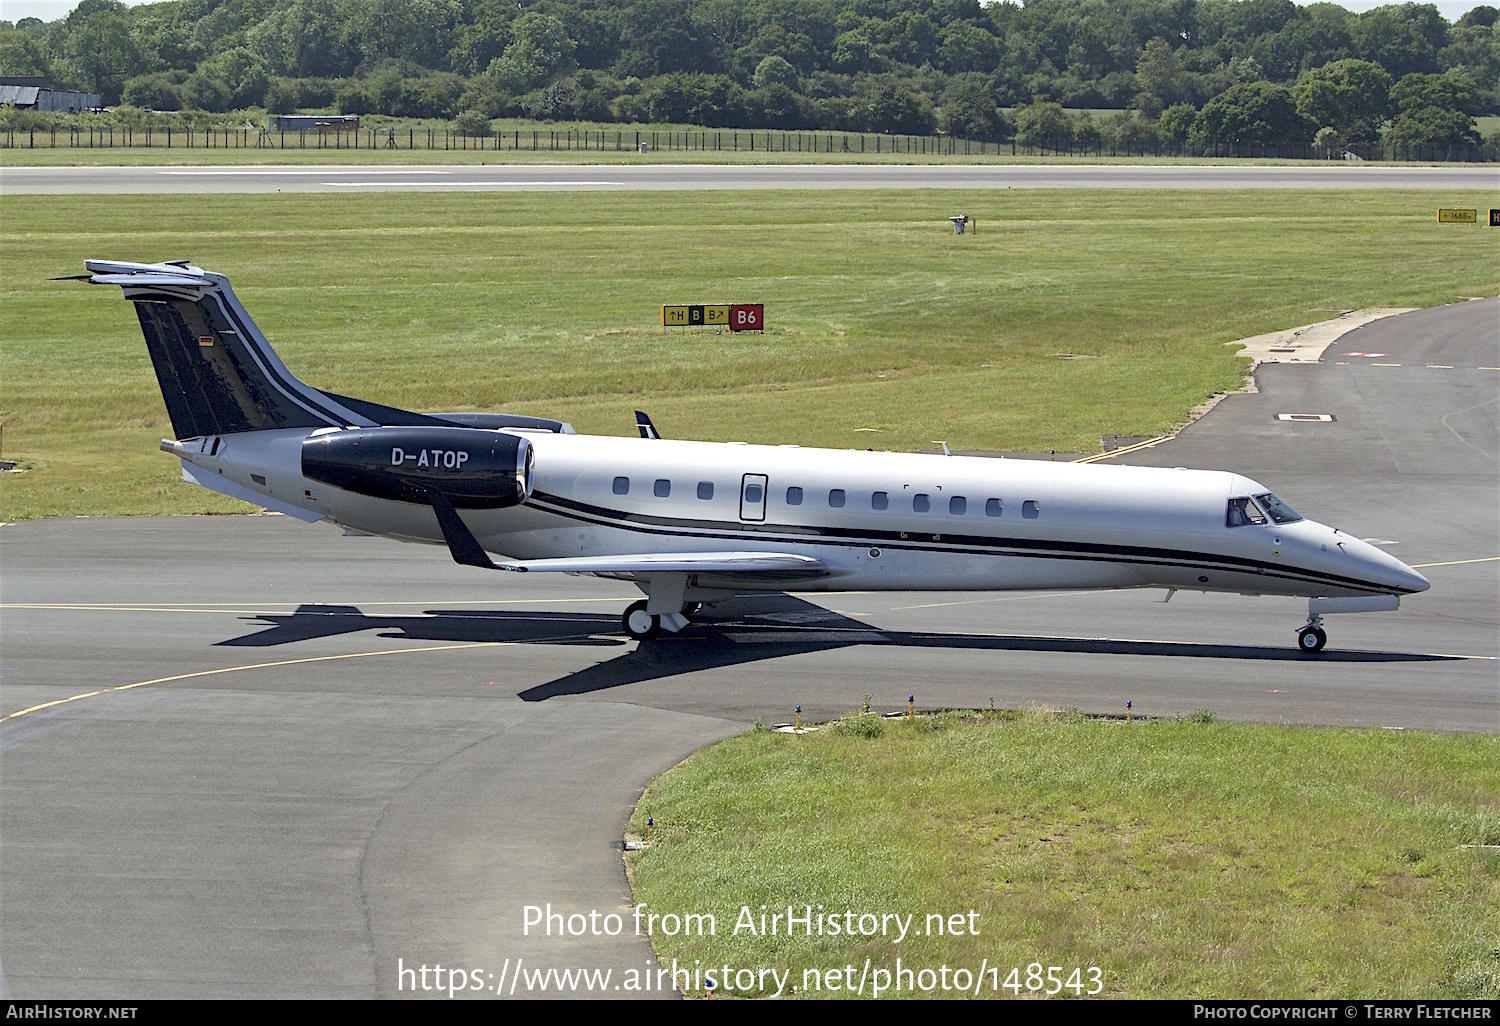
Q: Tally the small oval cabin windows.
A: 11